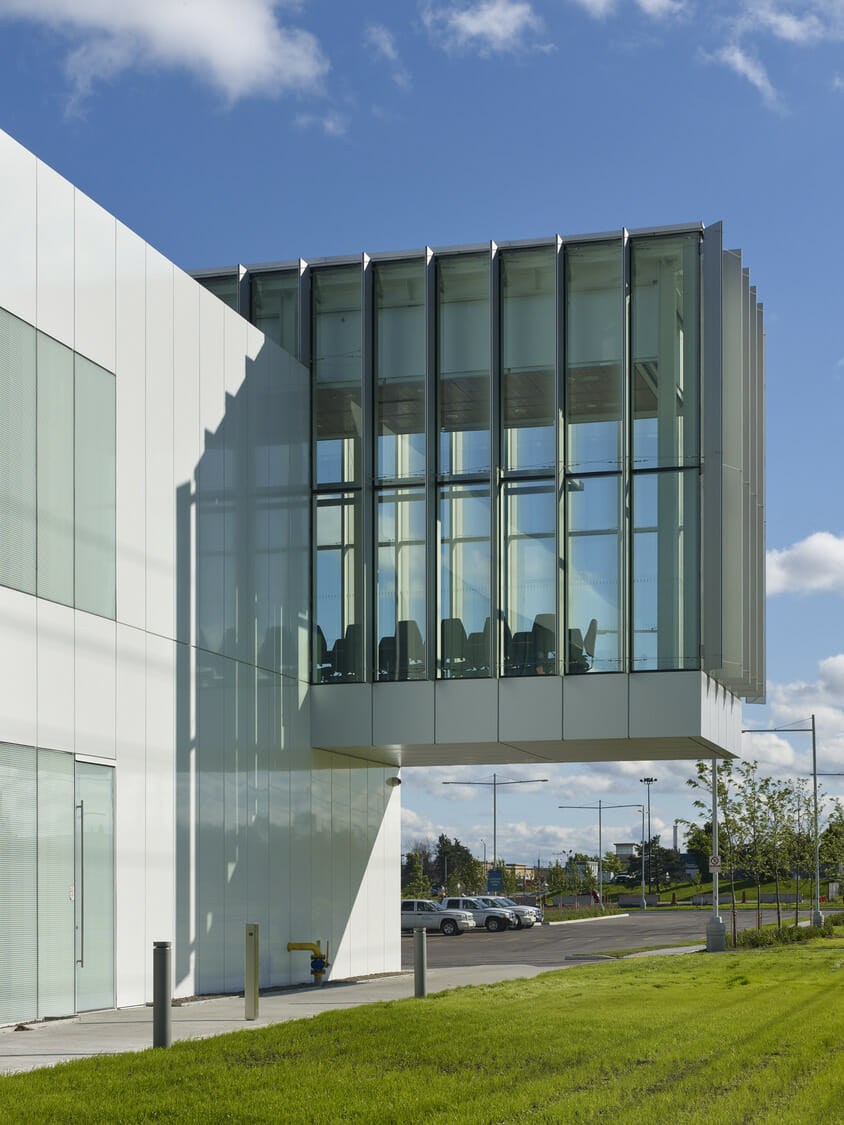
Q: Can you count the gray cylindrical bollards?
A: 2